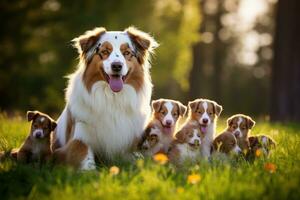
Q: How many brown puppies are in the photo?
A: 8